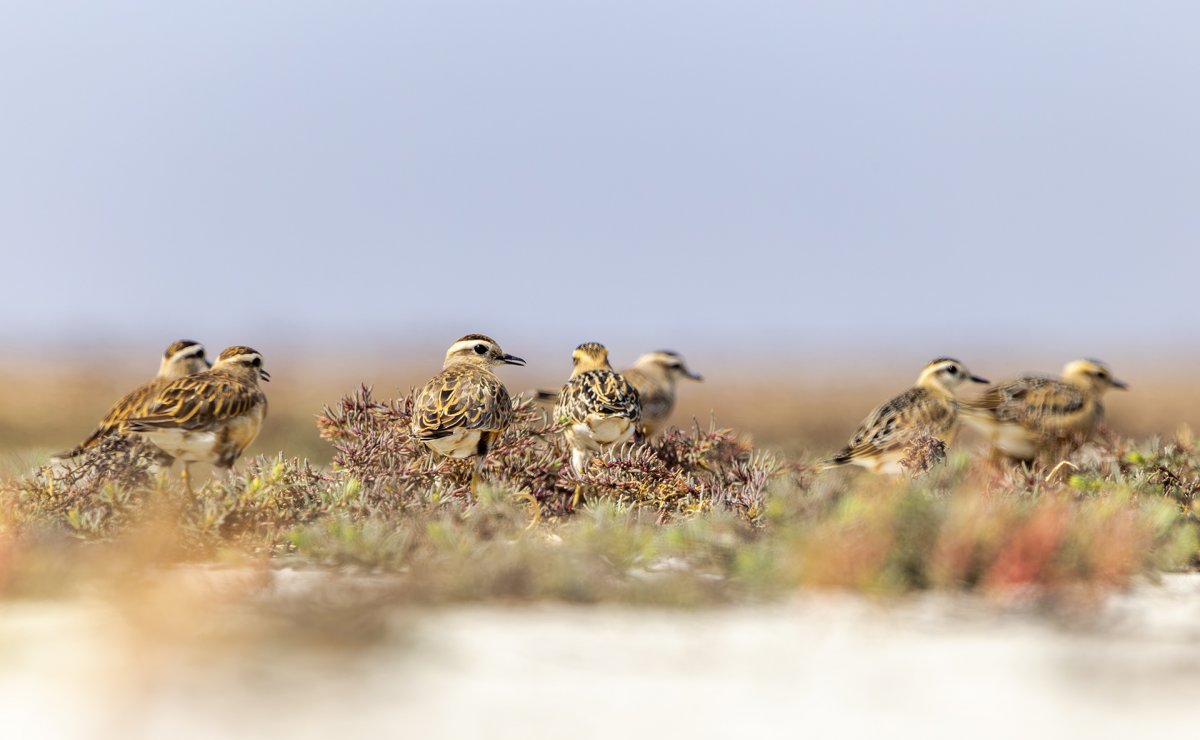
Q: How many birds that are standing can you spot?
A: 7